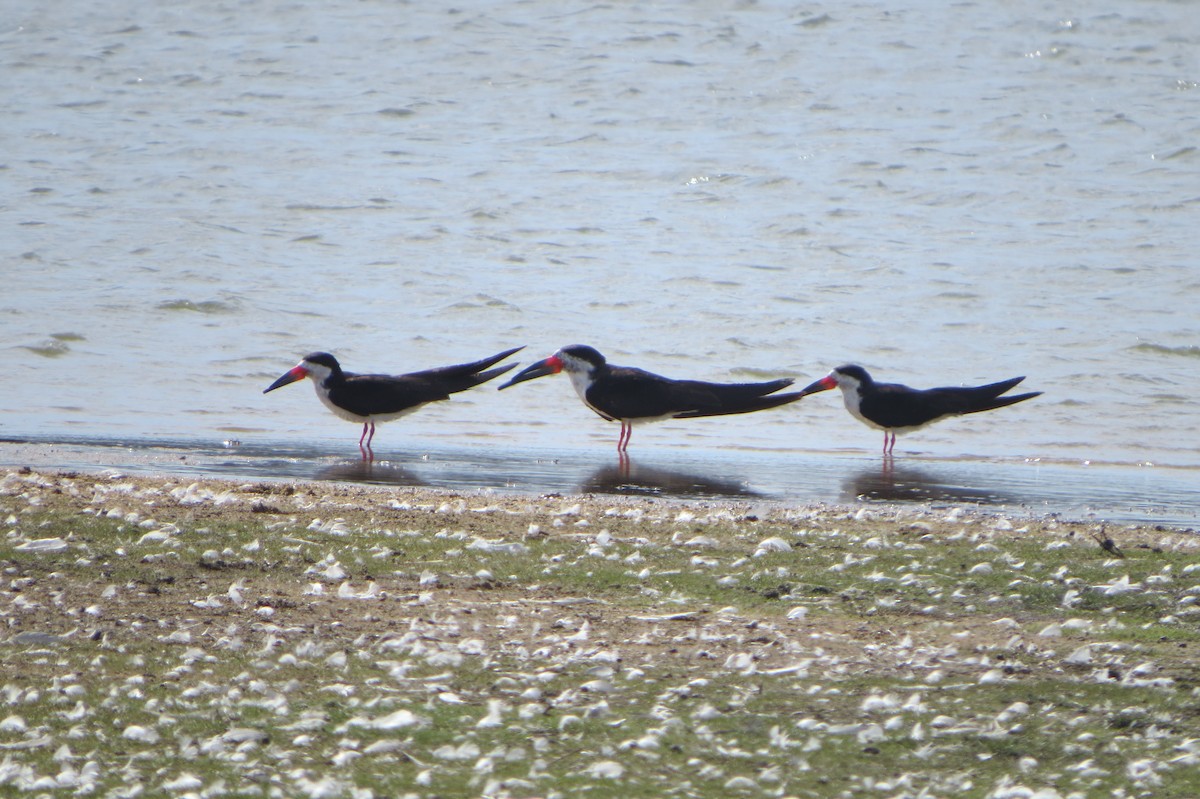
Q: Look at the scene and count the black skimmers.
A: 3